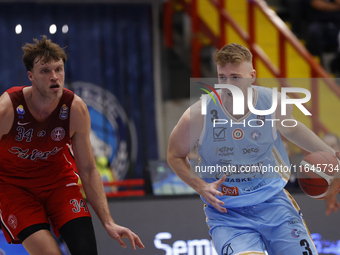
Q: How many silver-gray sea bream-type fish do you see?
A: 0